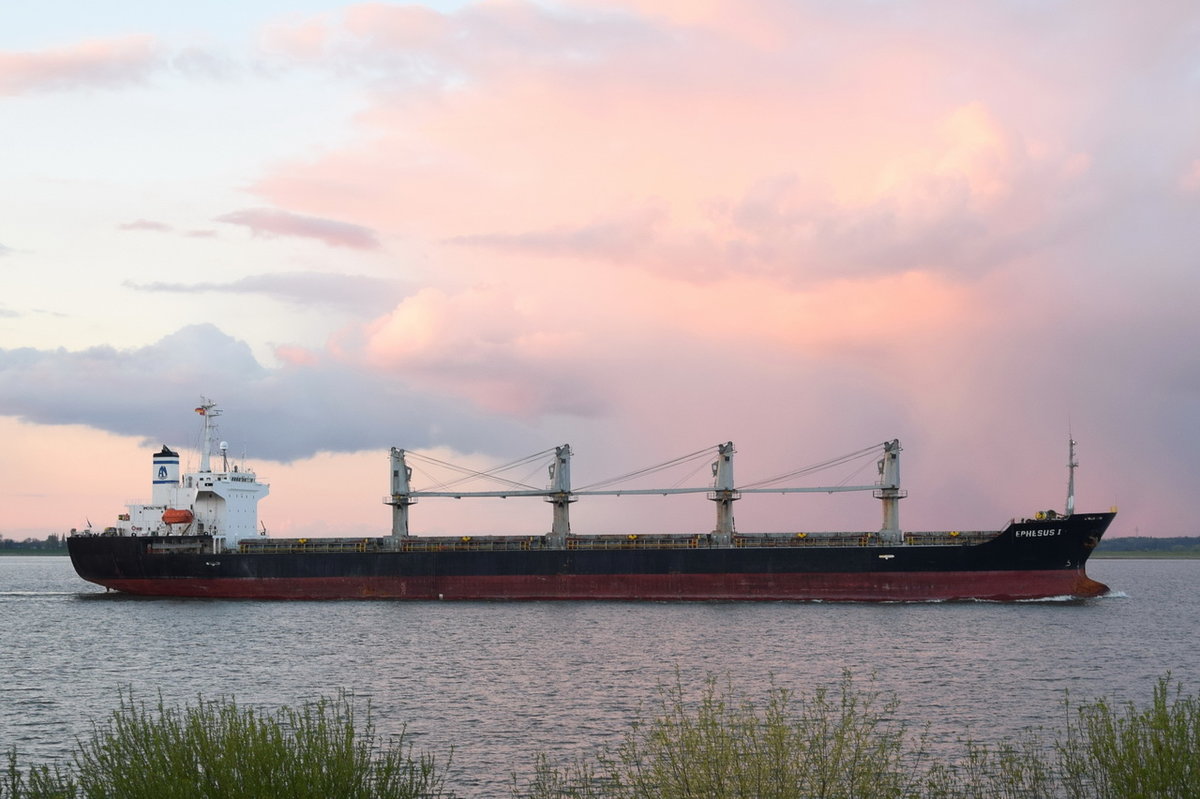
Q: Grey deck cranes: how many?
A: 4